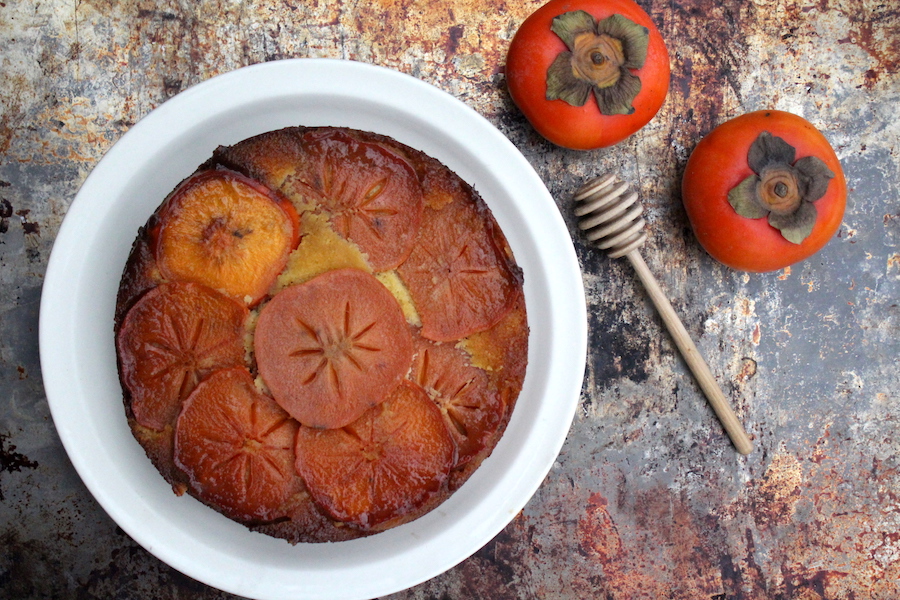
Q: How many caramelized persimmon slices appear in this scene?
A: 8